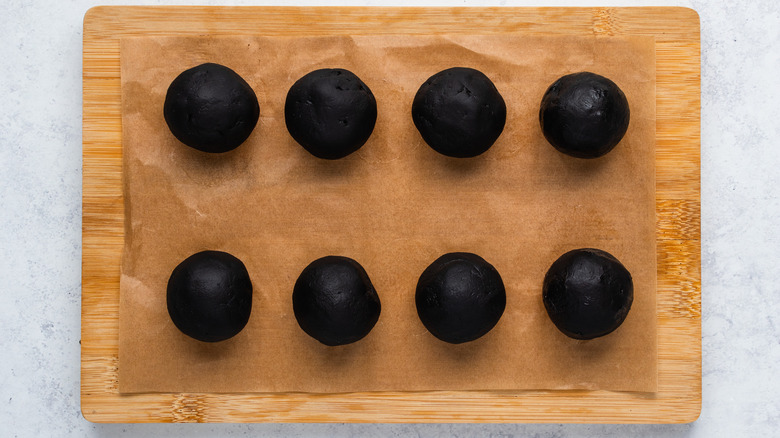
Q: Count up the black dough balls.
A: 8